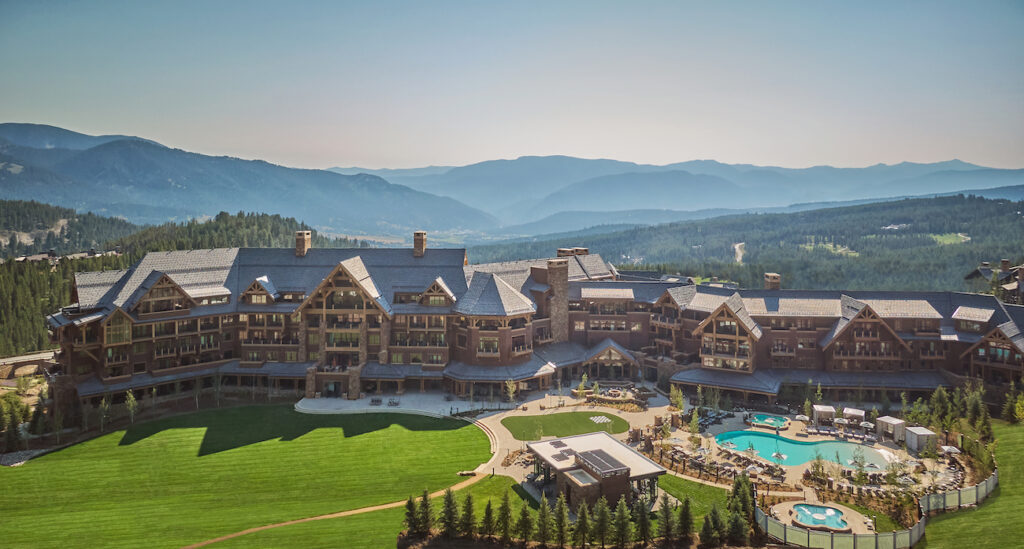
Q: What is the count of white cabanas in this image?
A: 4